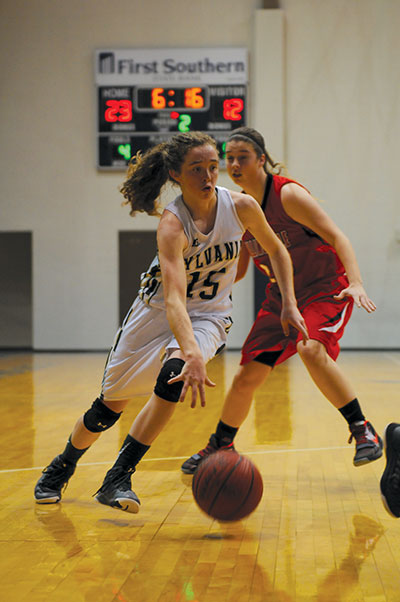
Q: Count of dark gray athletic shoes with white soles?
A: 2